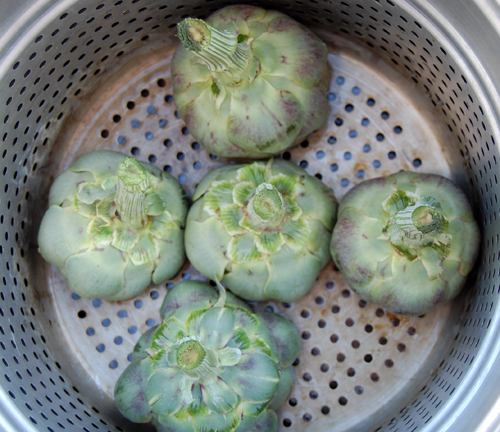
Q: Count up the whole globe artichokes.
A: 5